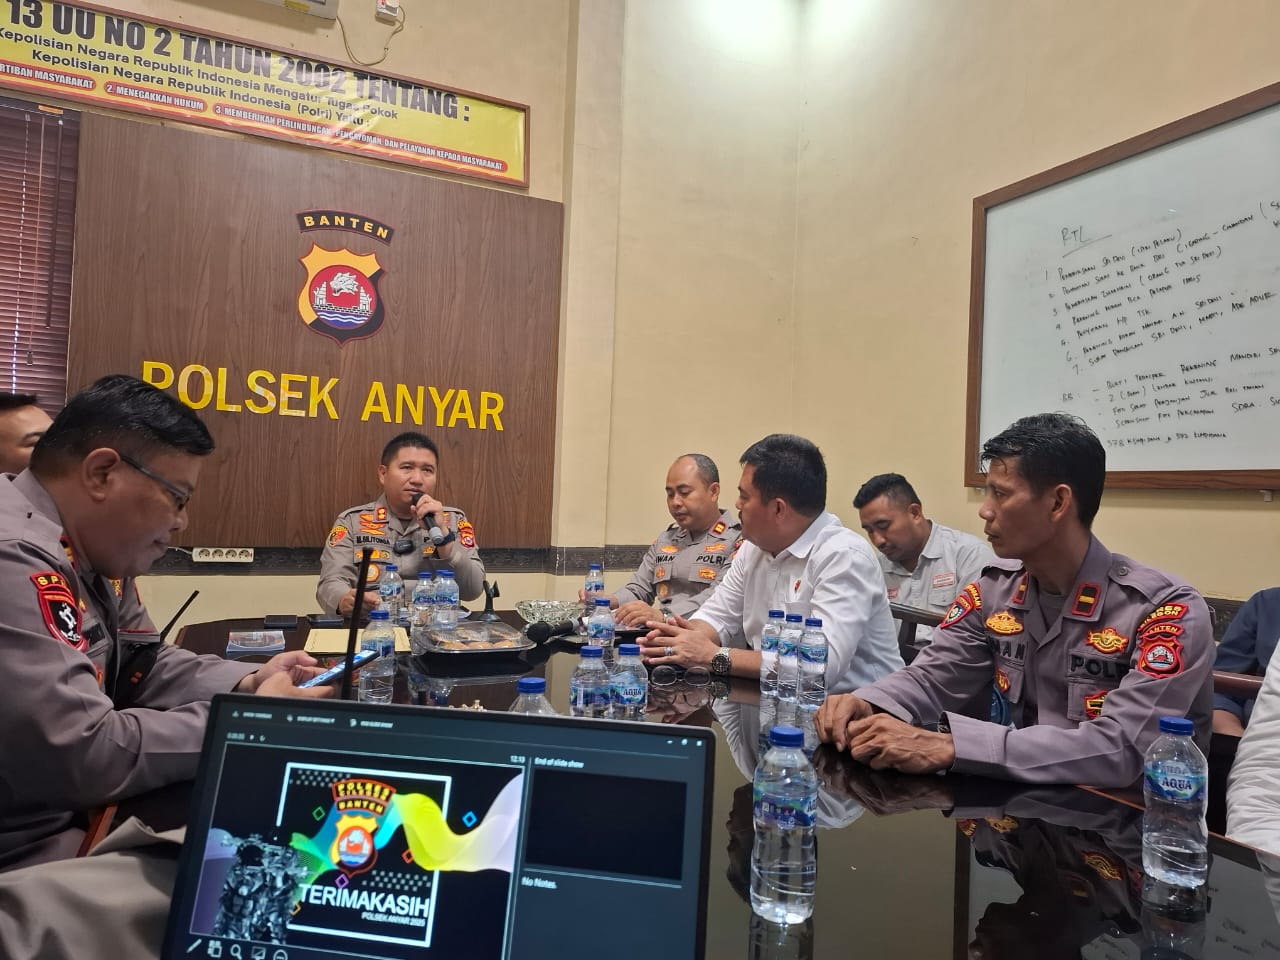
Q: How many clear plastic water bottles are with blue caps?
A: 15